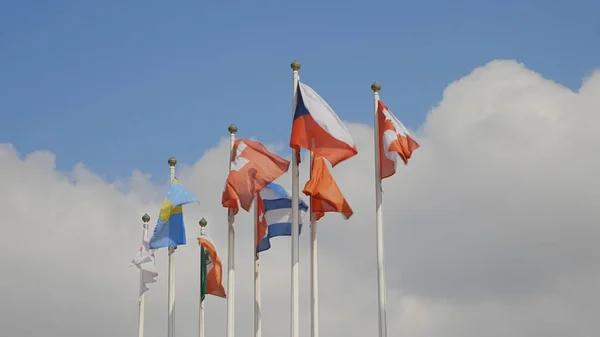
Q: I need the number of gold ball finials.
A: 6